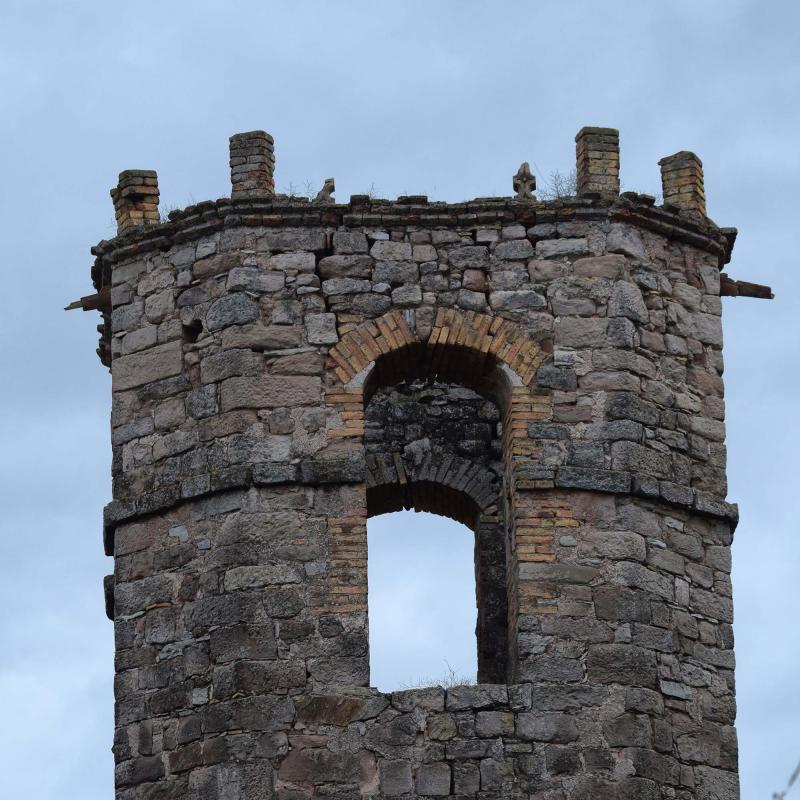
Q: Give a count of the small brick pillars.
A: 4